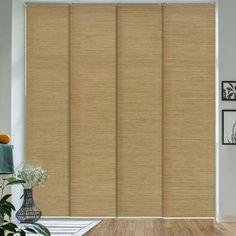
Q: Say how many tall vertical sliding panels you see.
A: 4